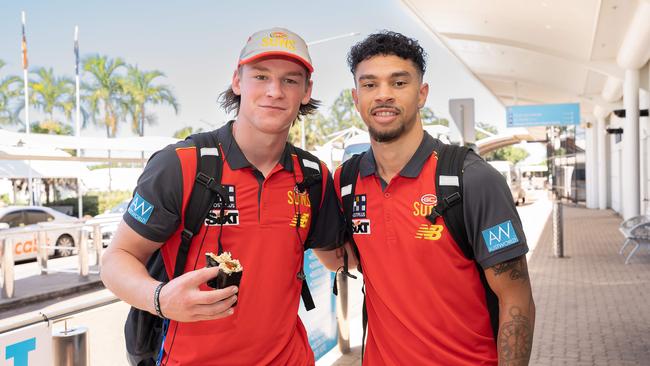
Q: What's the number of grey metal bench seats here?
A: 1